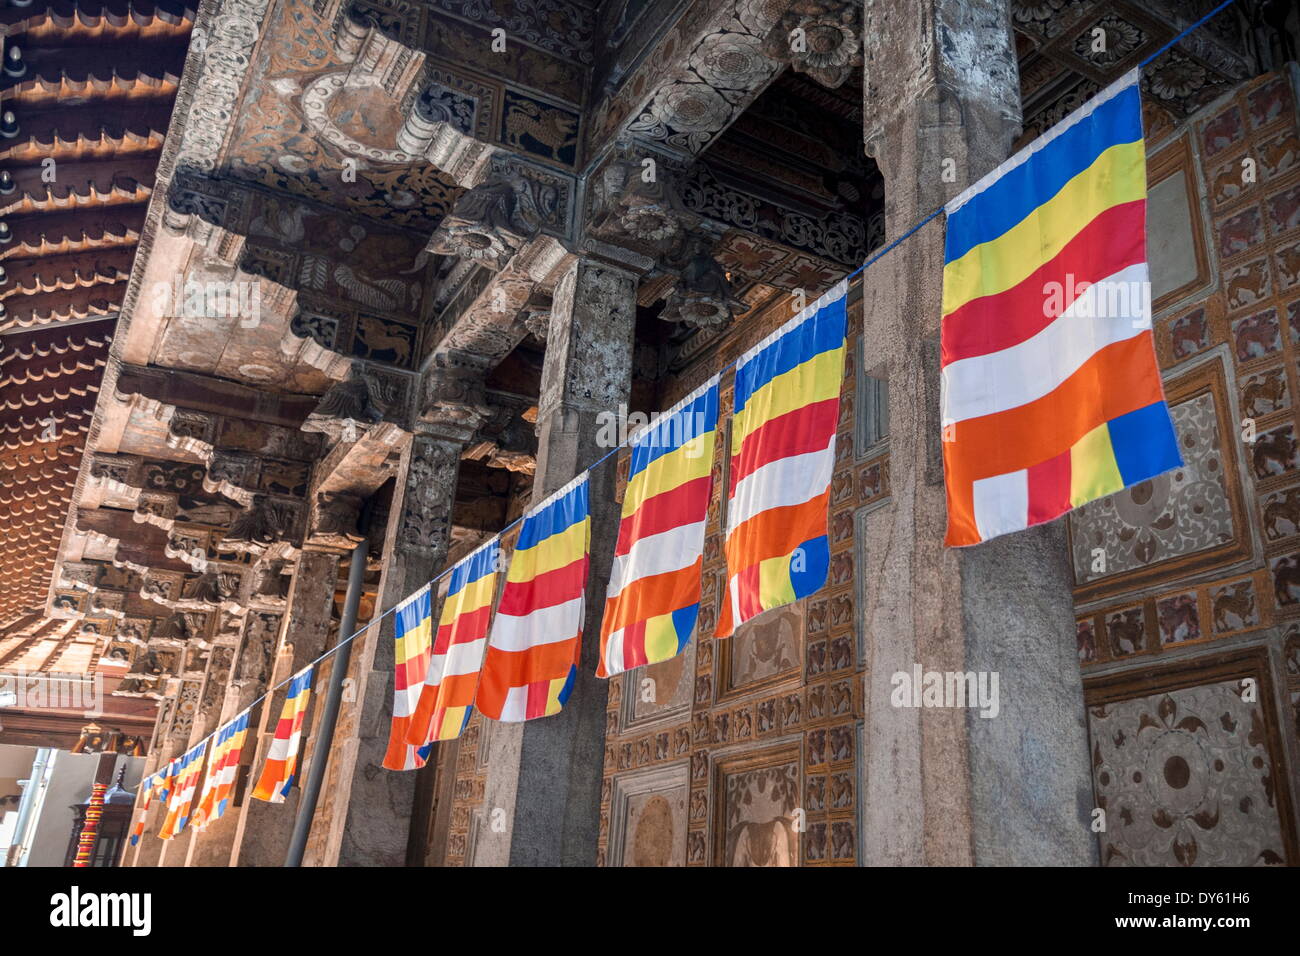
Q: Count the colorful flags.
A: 11